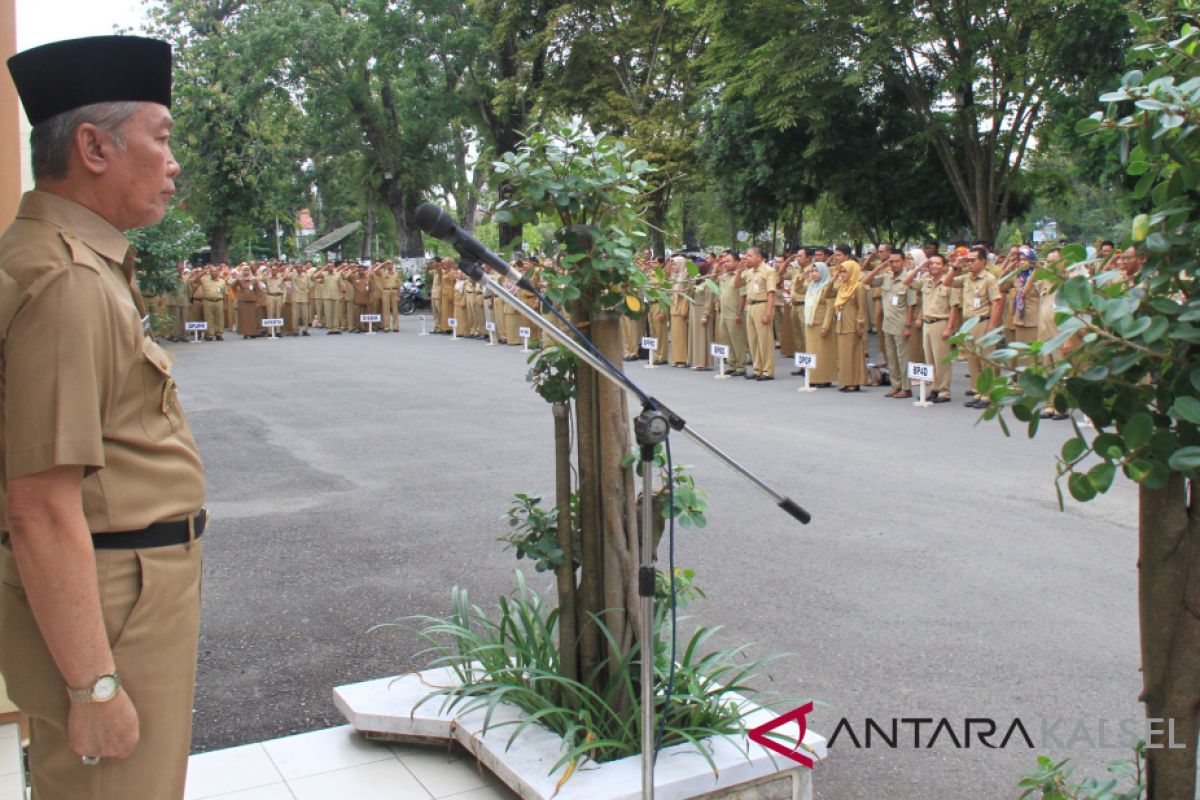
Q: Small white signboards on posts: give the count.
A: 11